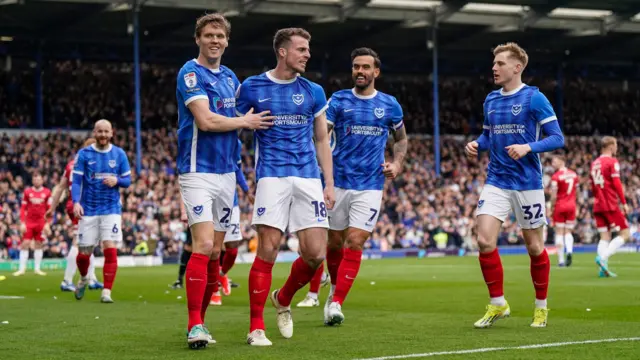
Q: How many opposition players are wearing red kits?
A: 4